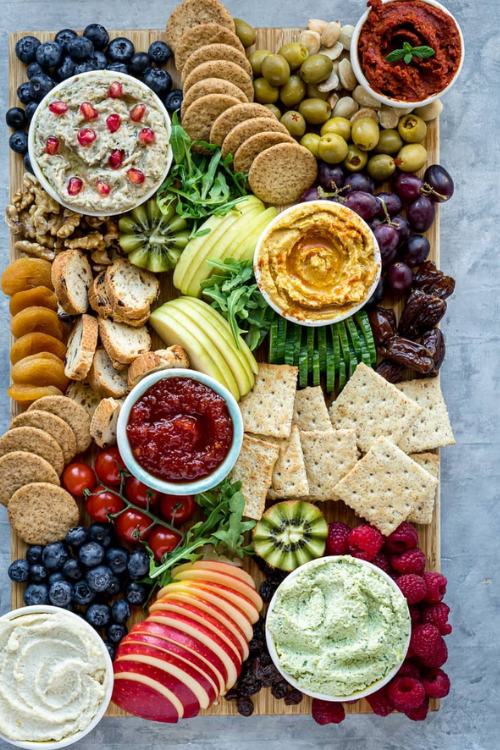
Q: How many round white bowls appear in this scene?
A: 5